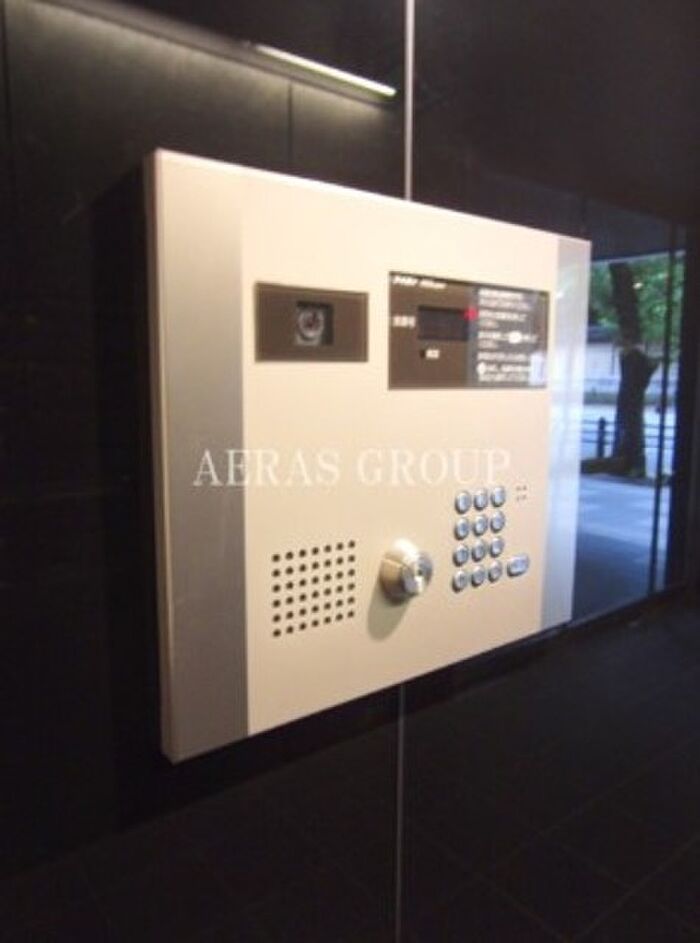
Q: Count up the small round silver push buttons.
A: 12